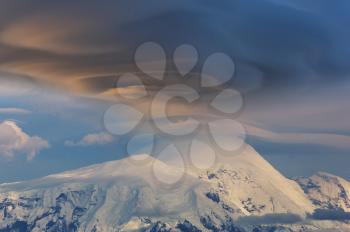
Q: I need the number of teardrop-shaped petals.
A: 10